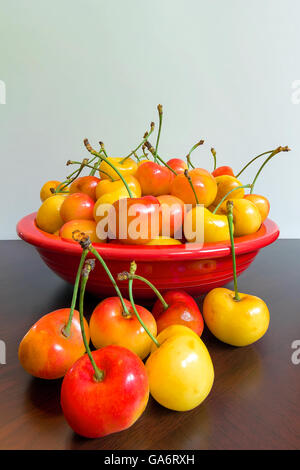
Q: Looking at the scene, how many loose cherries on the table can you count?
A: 6